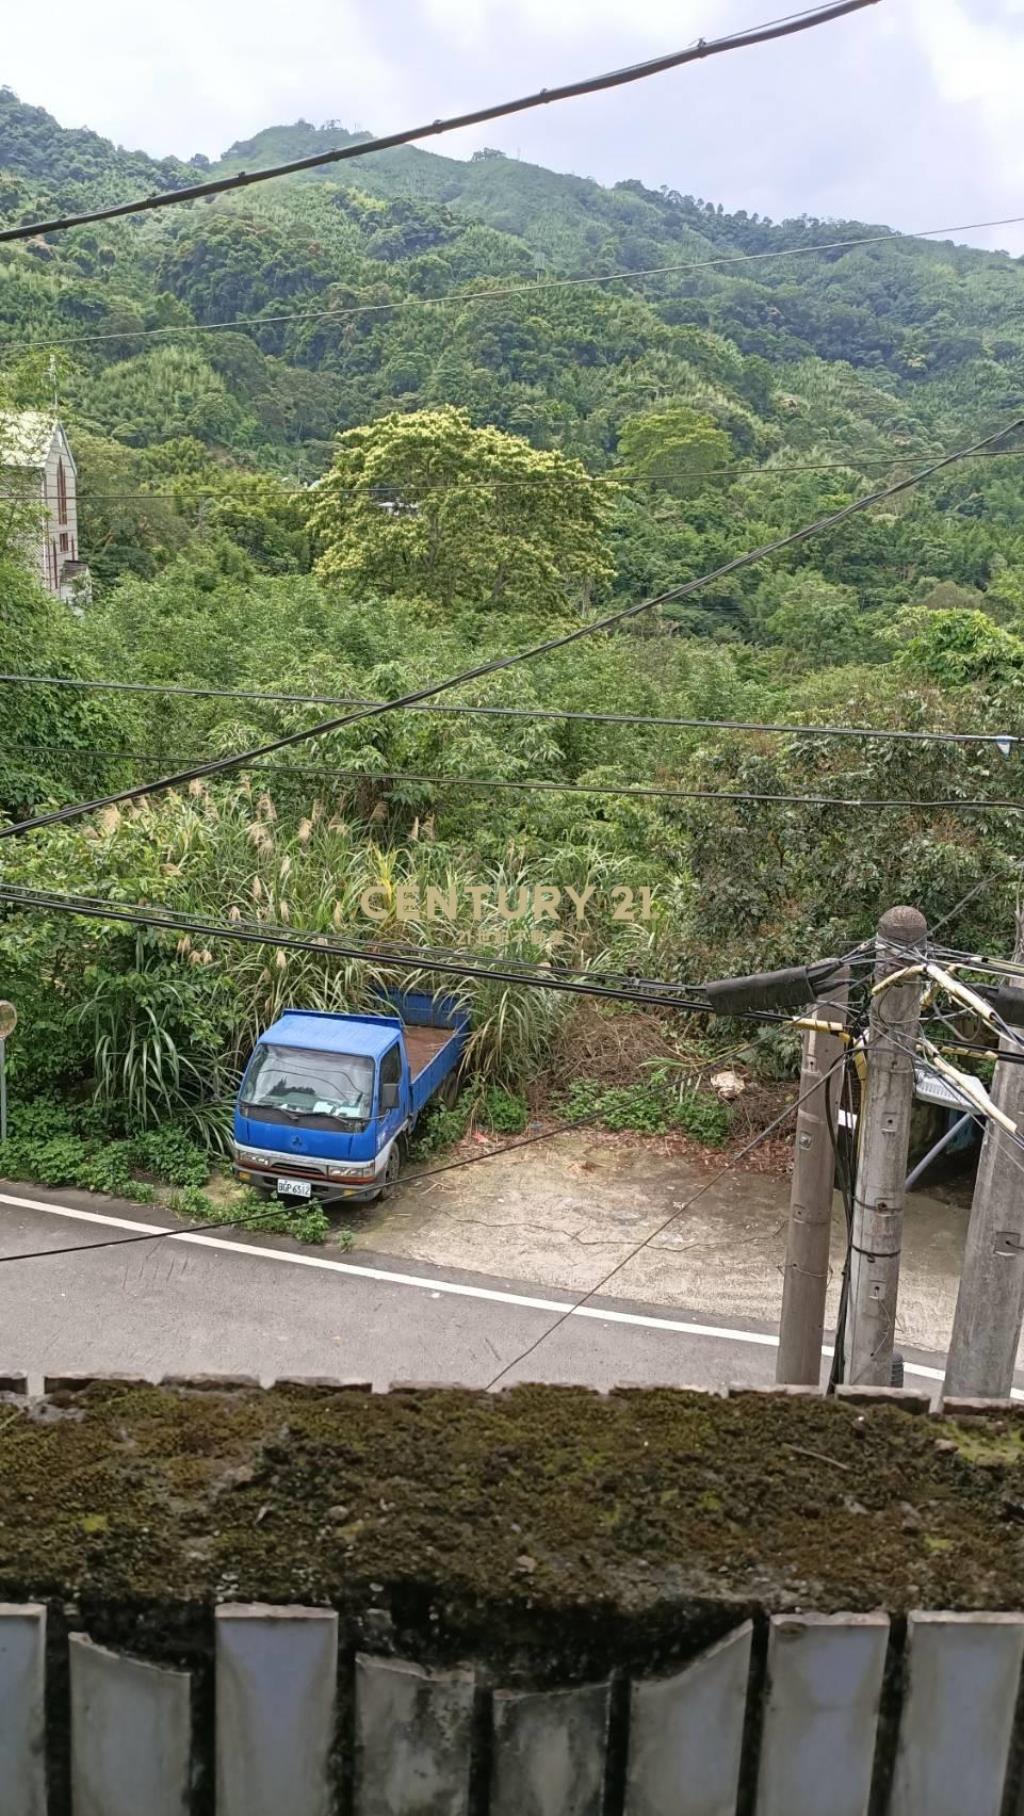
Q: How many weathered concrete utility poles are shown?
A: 3